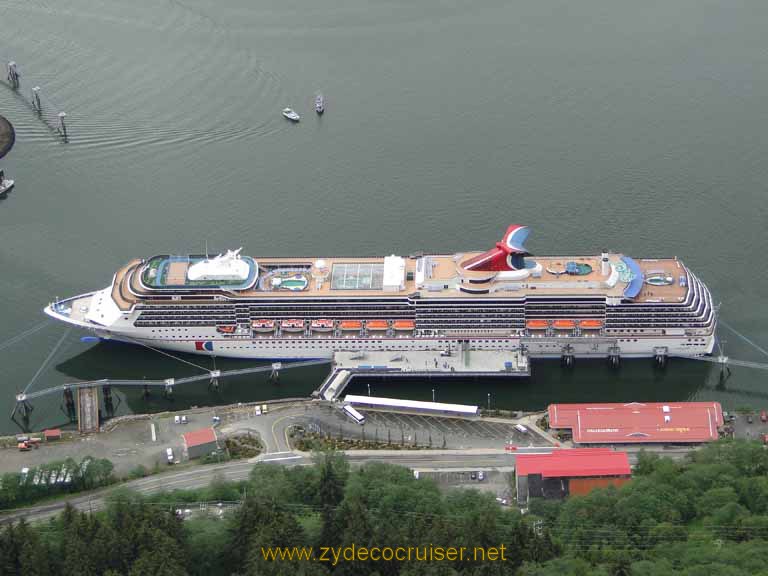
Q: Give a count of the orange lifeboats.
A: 6